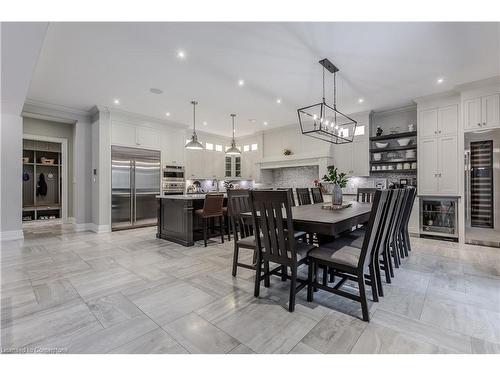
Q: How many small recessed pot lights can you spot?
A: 9